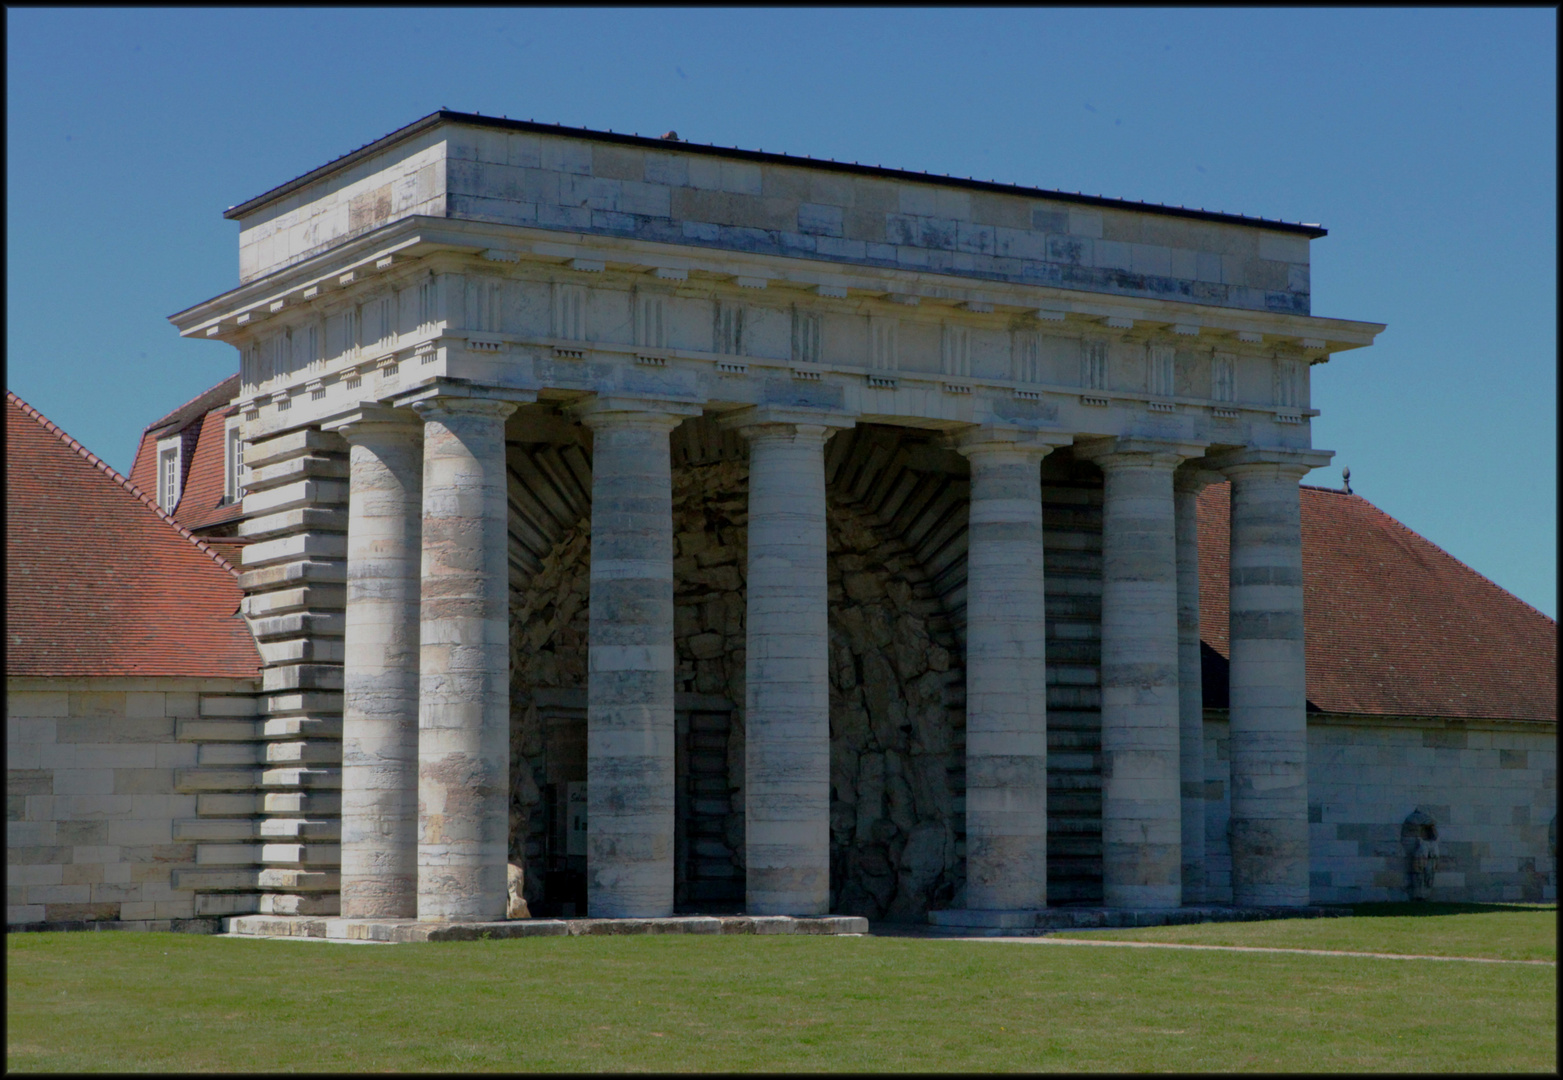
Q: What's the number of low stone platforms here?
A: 2